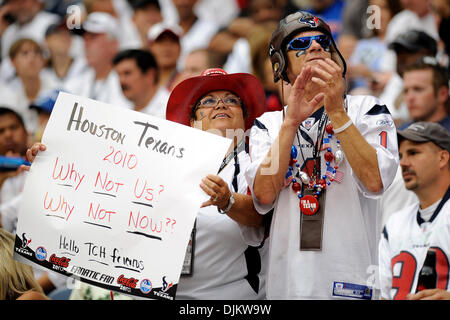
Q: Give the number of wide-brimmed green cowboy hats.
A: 0